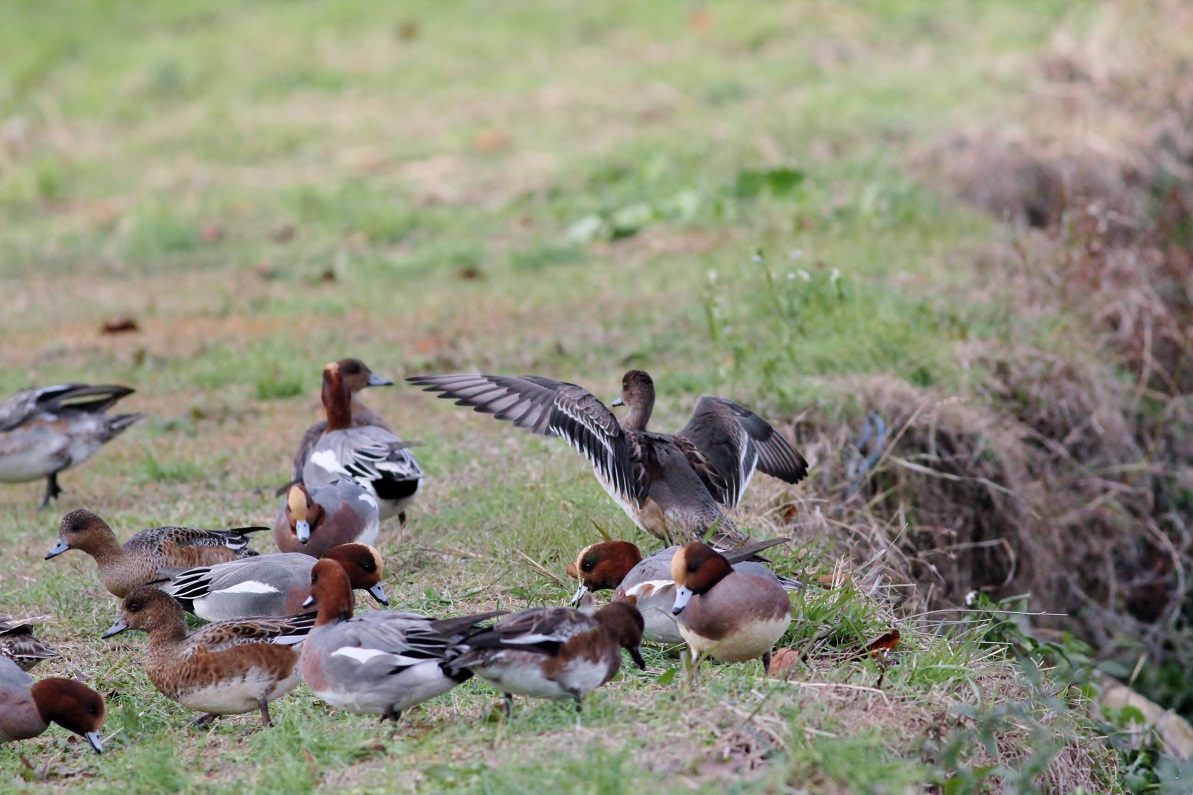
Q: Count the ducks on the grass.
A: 14